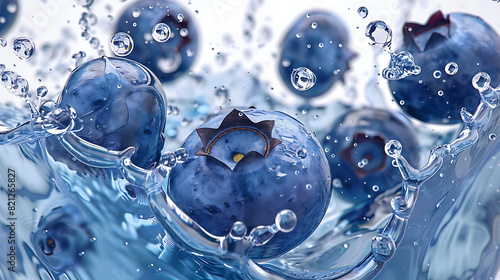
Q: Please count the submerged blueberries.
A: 1